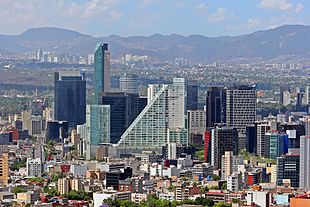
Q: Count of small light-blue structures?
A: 1